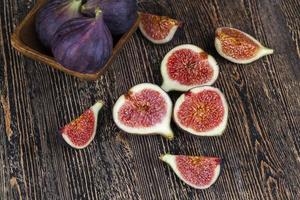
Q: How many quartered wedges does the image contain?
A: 4